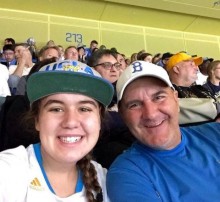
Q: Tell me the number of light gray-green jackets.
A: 1